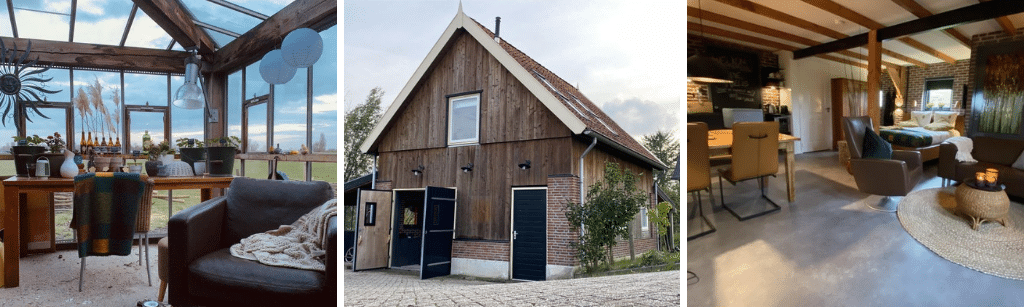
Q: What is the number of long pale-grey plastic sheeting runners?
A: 0